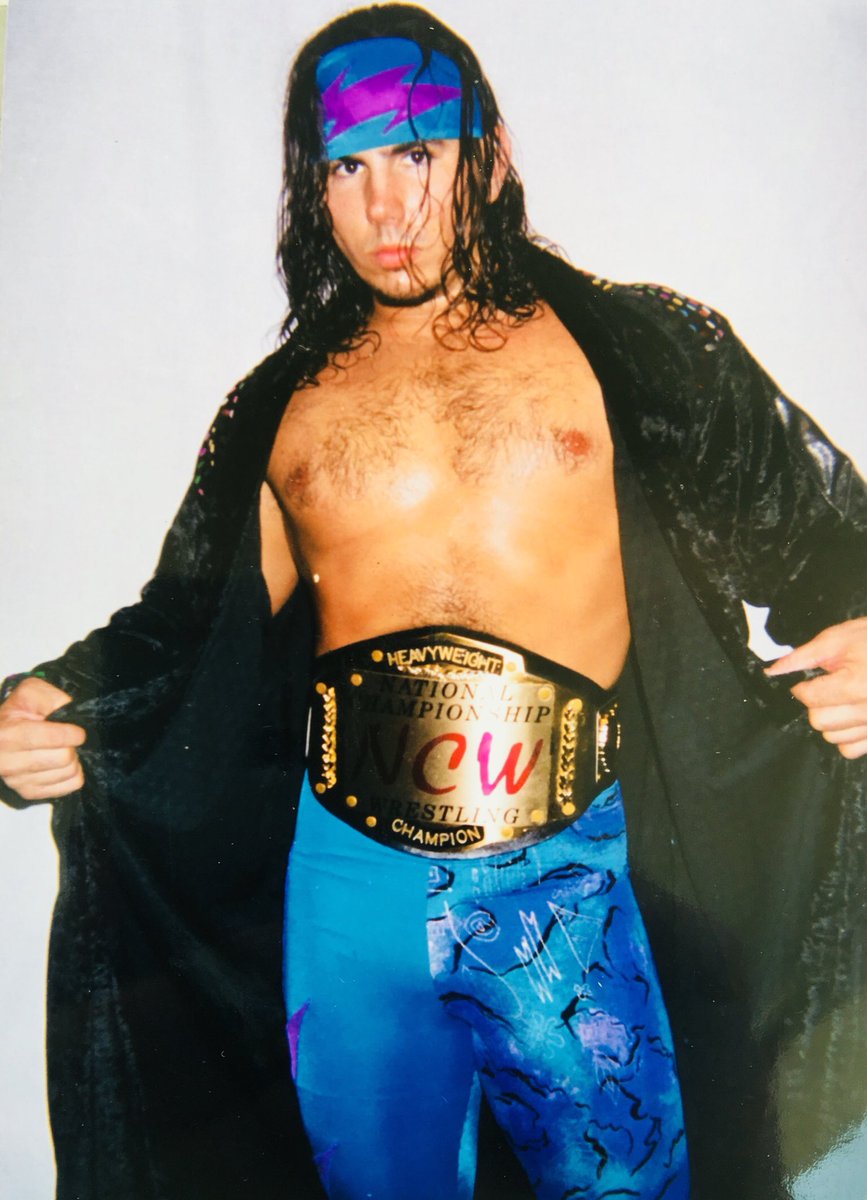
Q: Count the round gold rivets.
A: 12